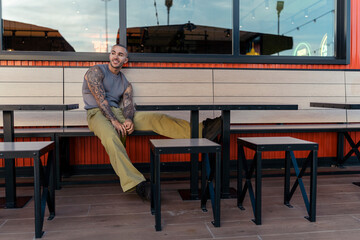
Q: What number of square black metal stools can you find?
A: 3